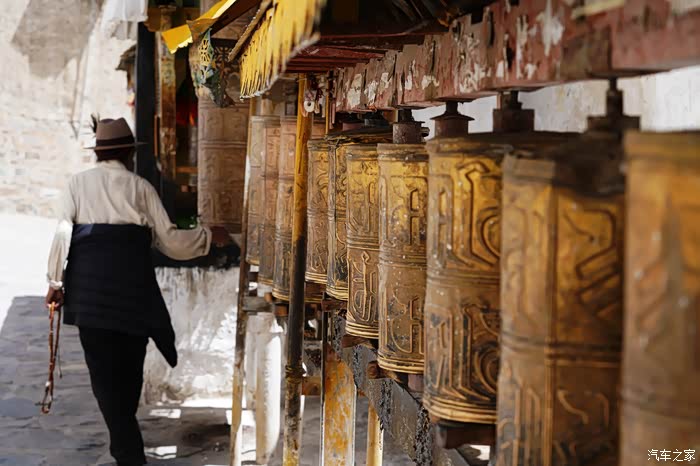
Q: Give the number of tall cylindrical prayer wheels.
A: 11